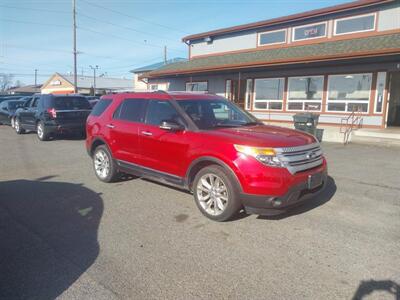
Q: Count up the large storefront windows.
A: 3